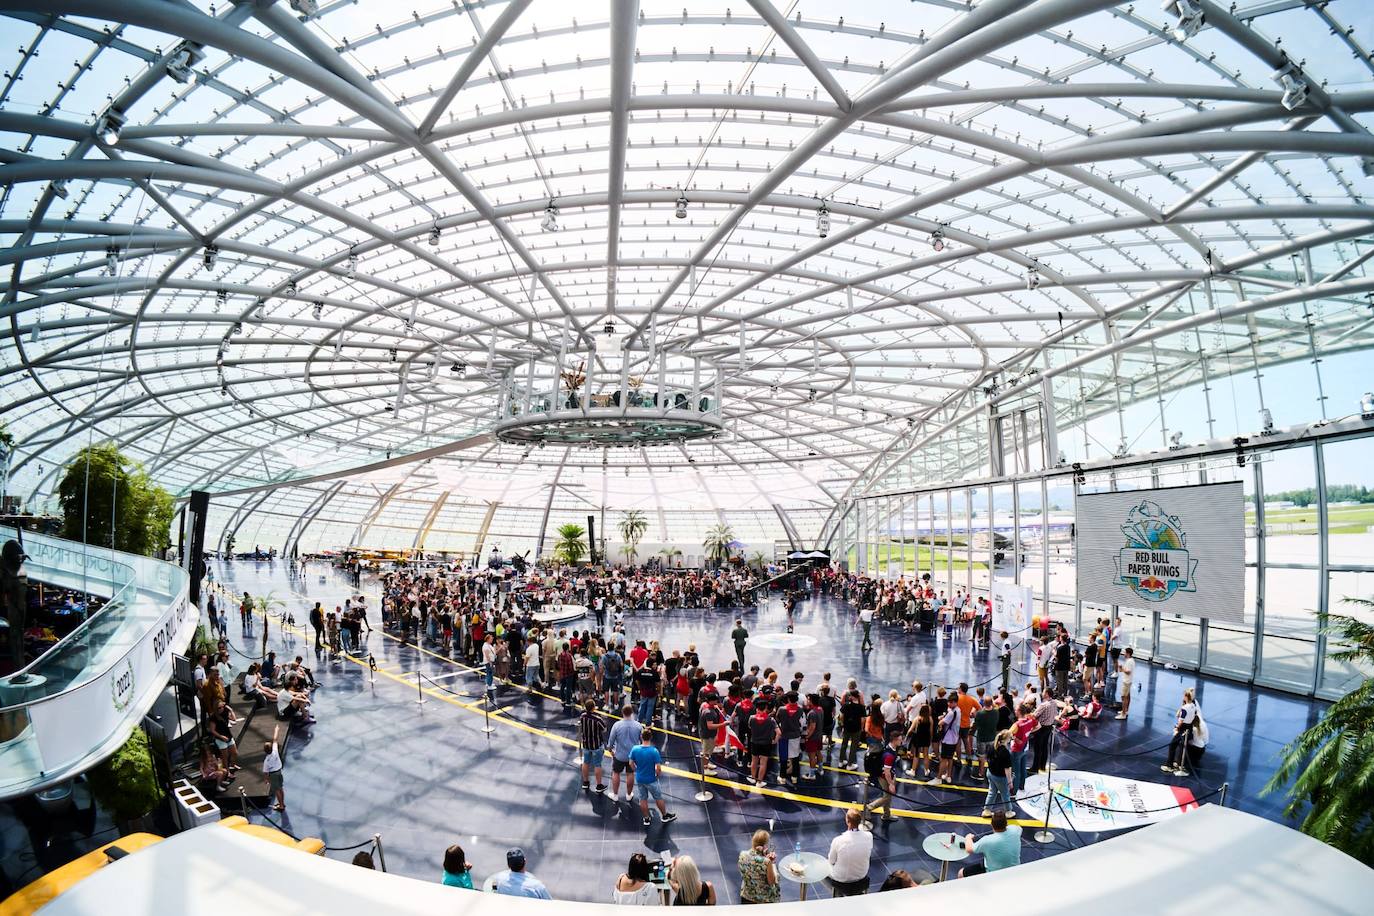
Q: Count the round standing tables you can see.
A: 4